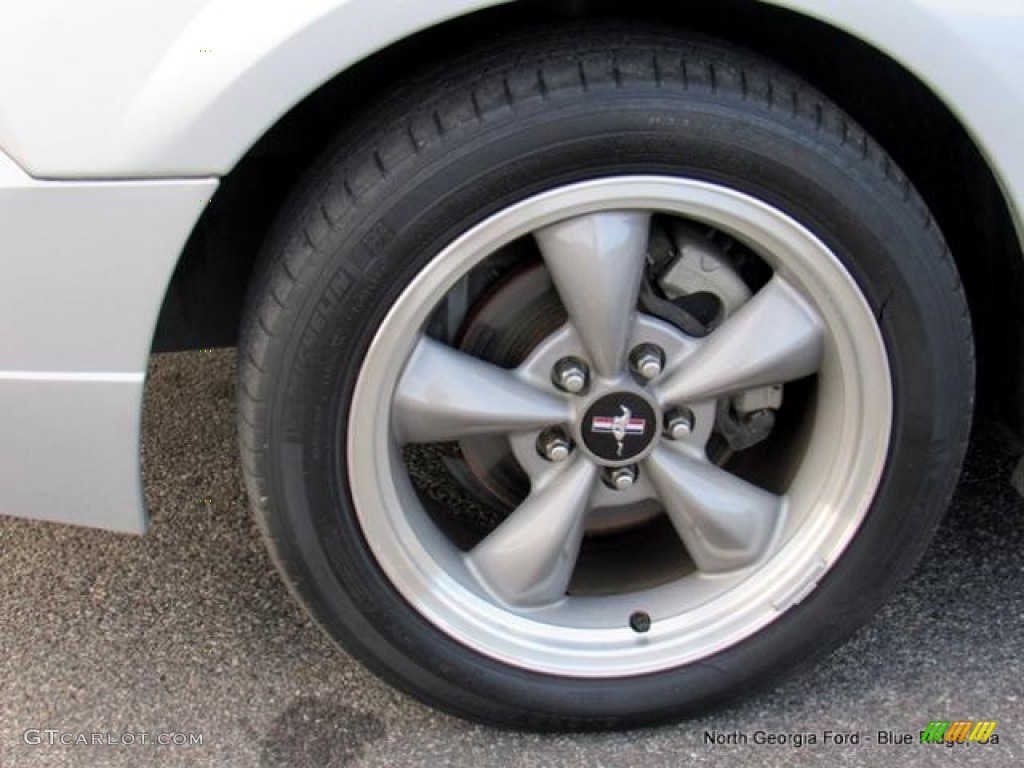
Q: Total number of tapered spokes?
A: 5